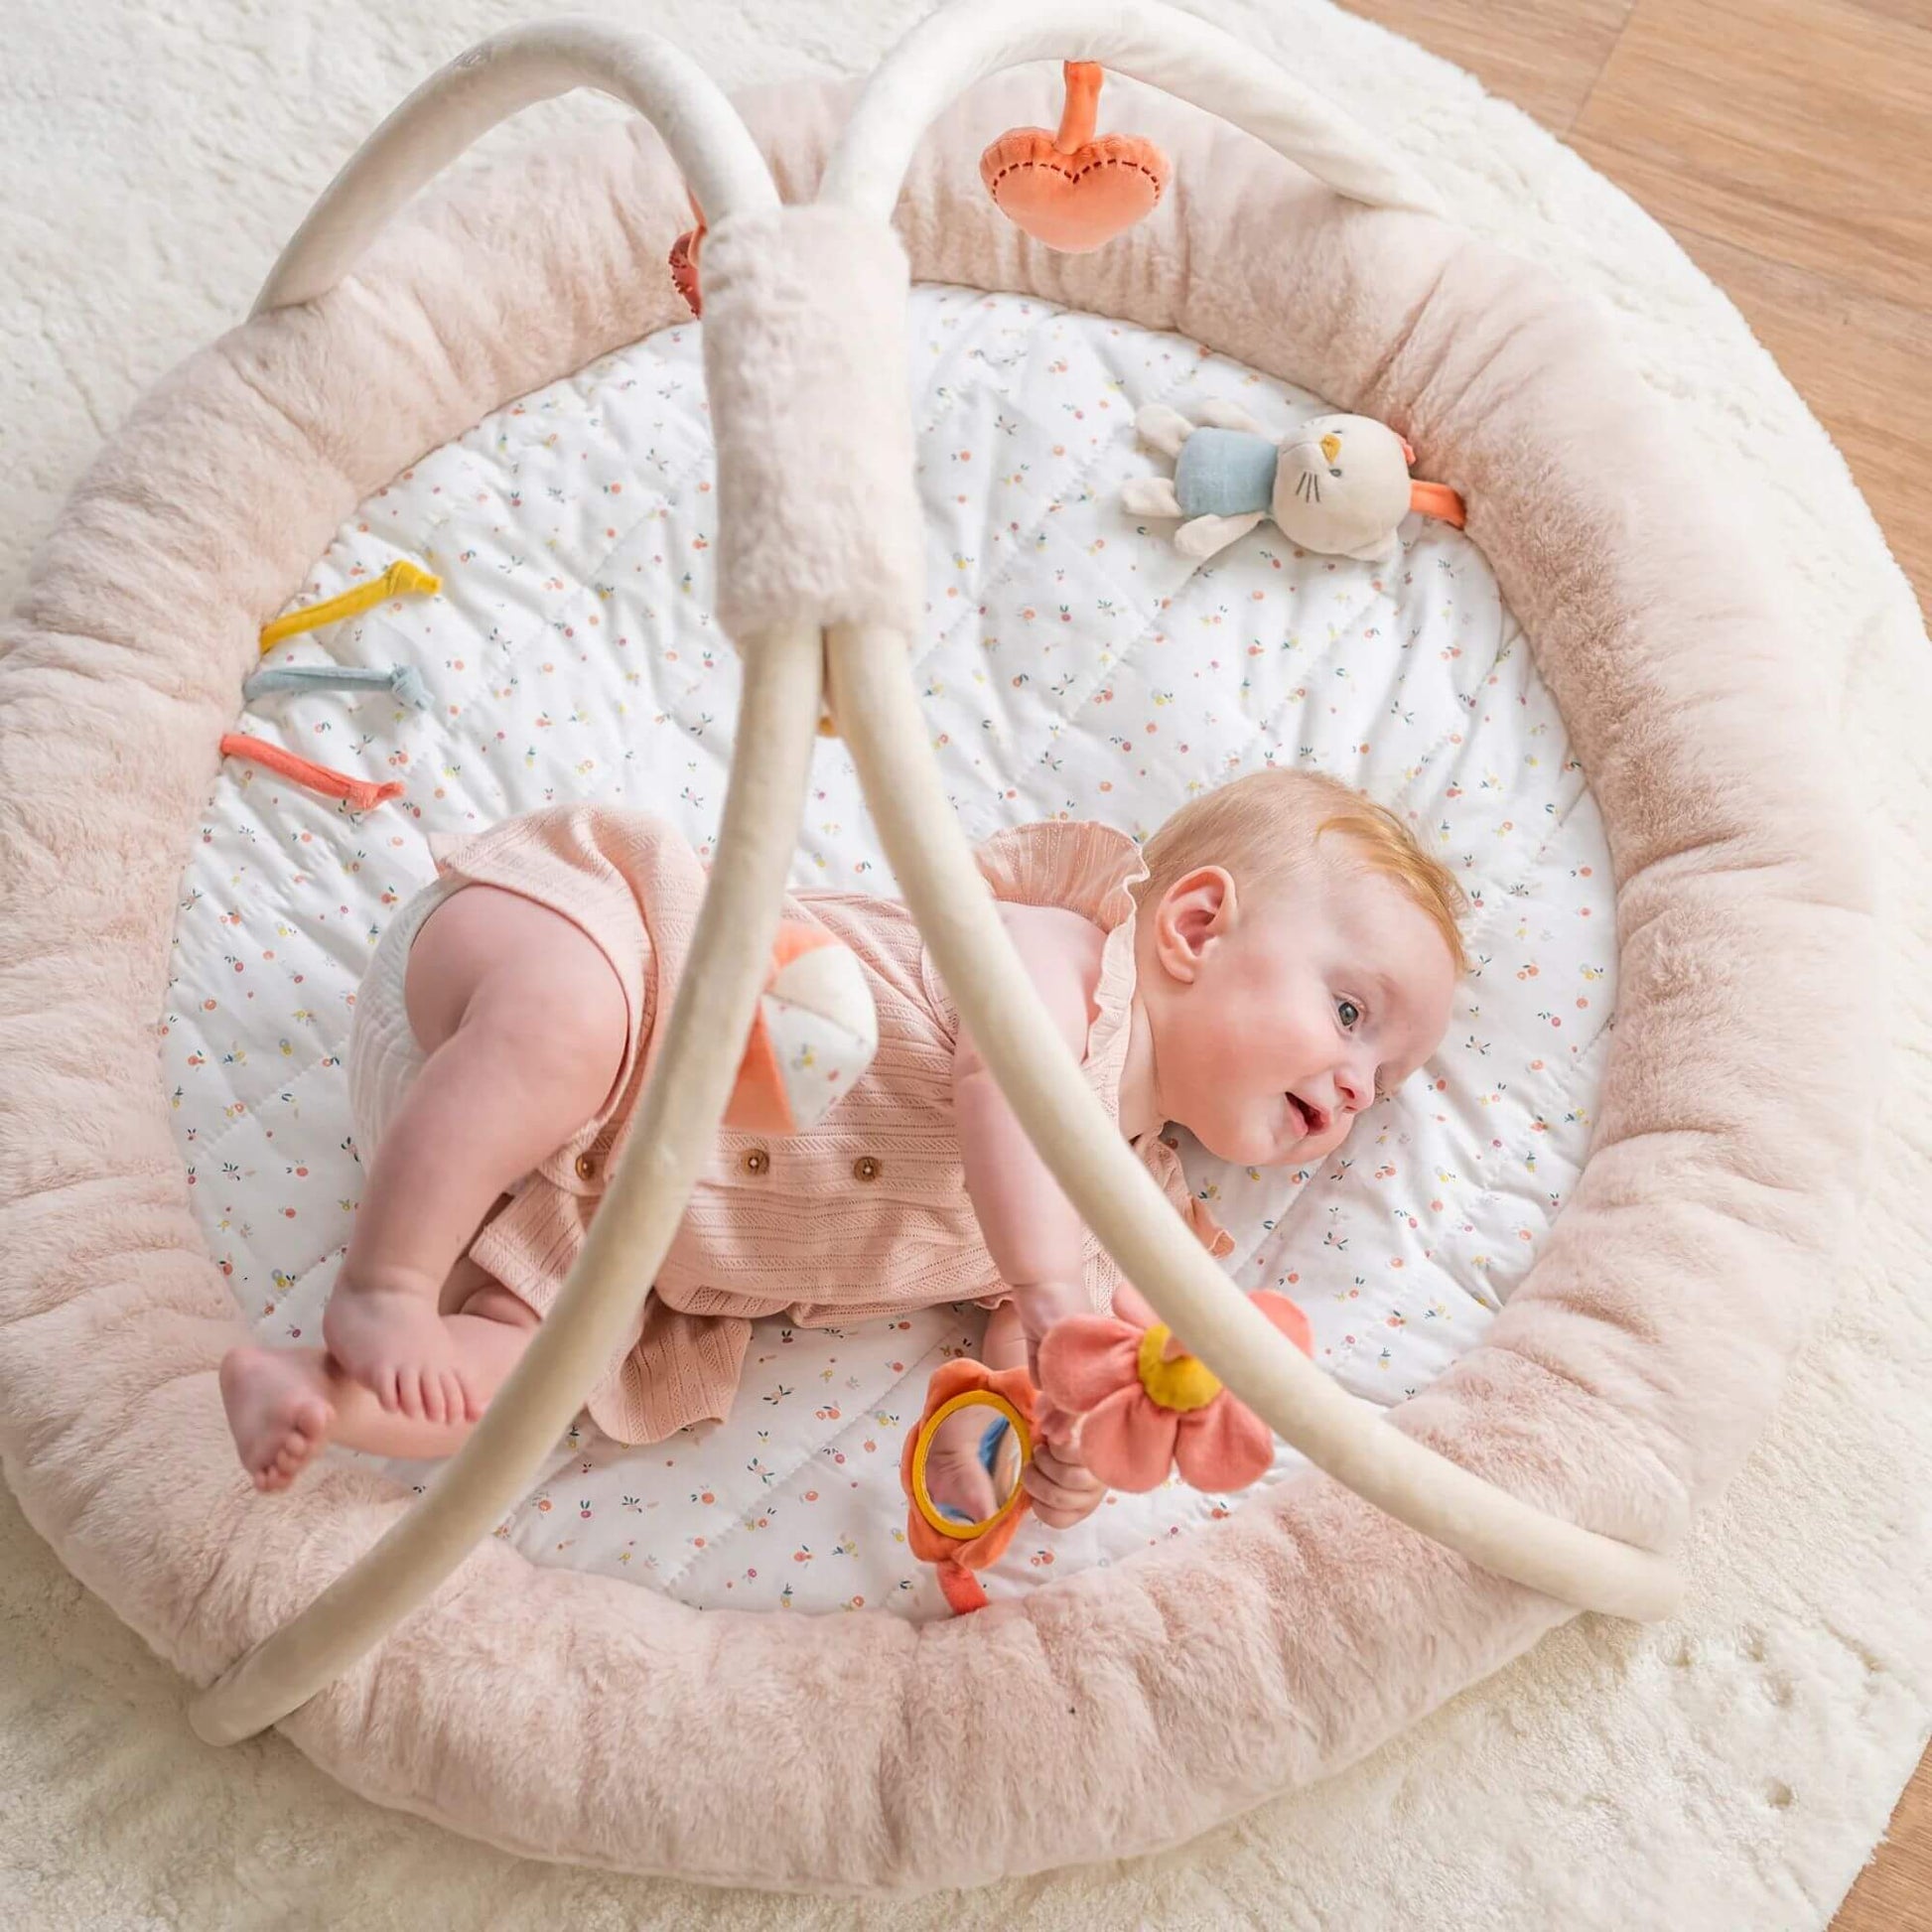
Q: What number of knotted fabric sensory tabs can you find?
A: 3